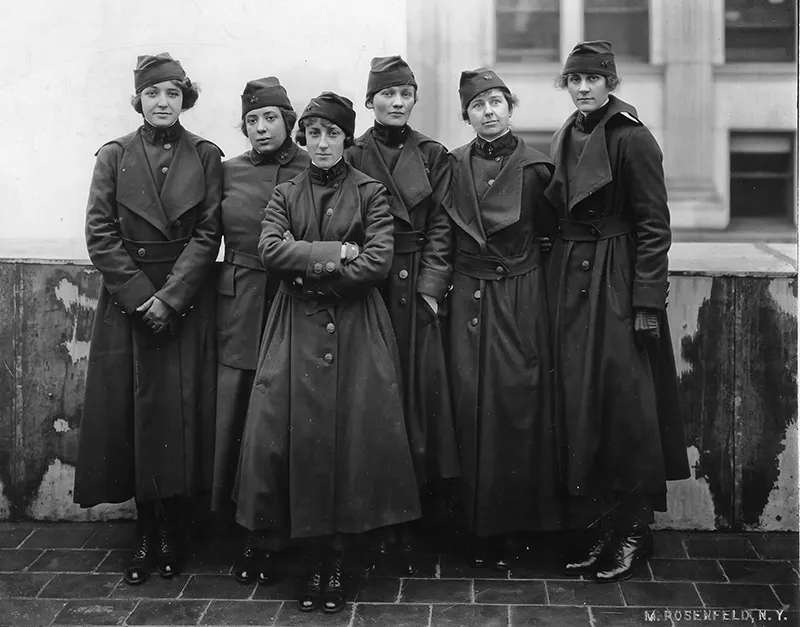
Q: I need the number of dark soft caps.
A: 6